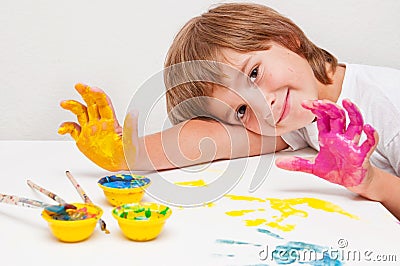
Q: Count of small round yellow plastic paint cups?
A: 3